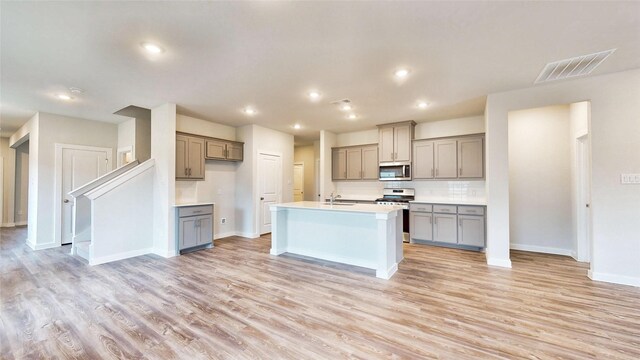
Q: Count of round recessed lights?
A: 9